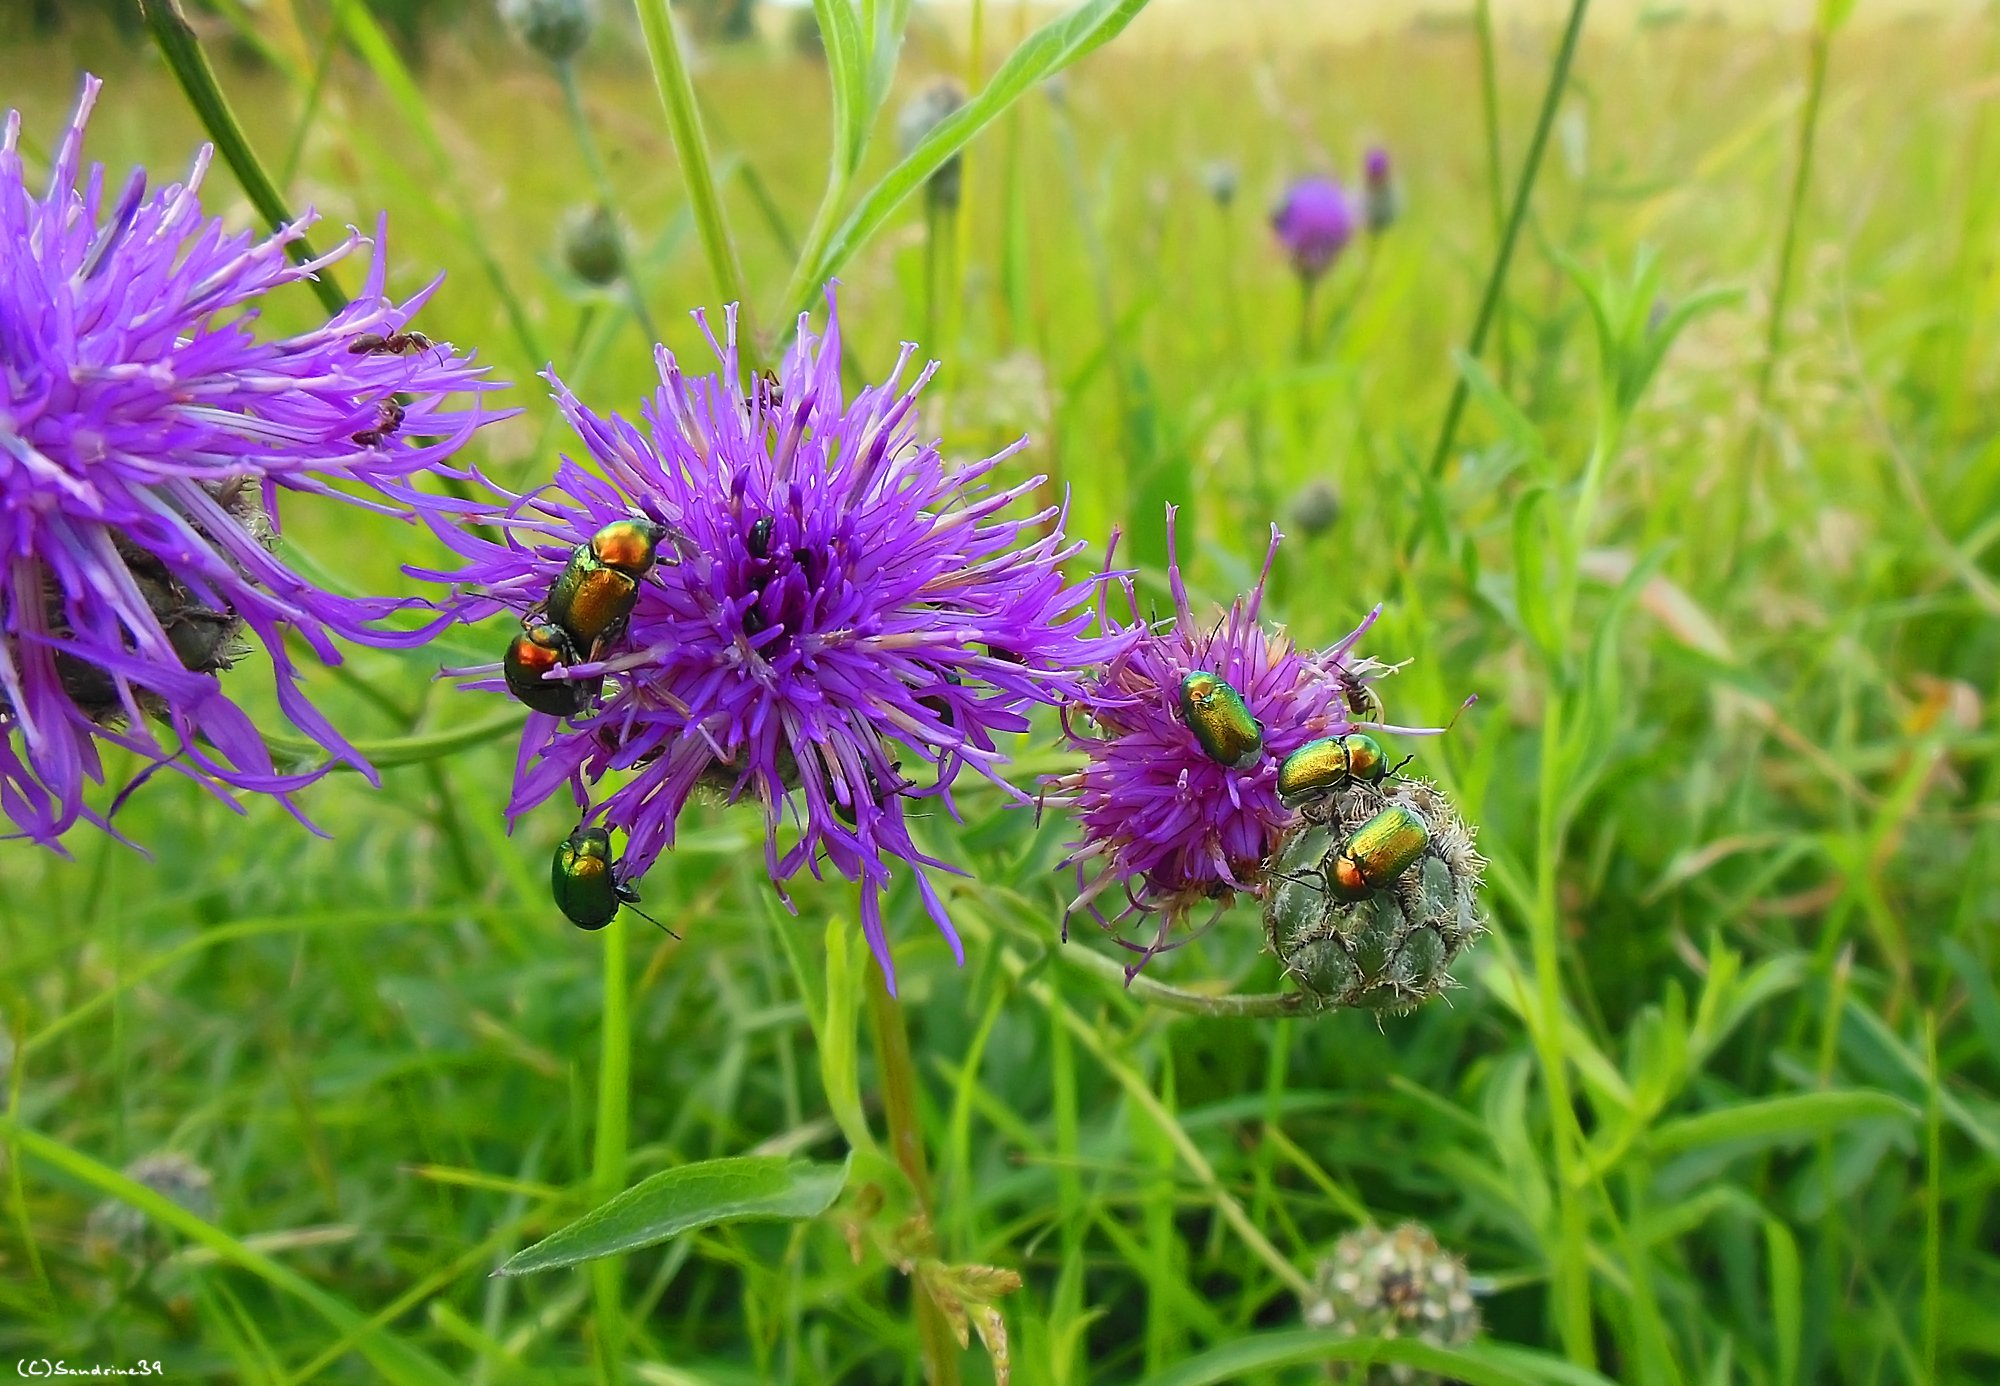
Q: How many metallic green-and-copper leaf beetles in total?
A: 6